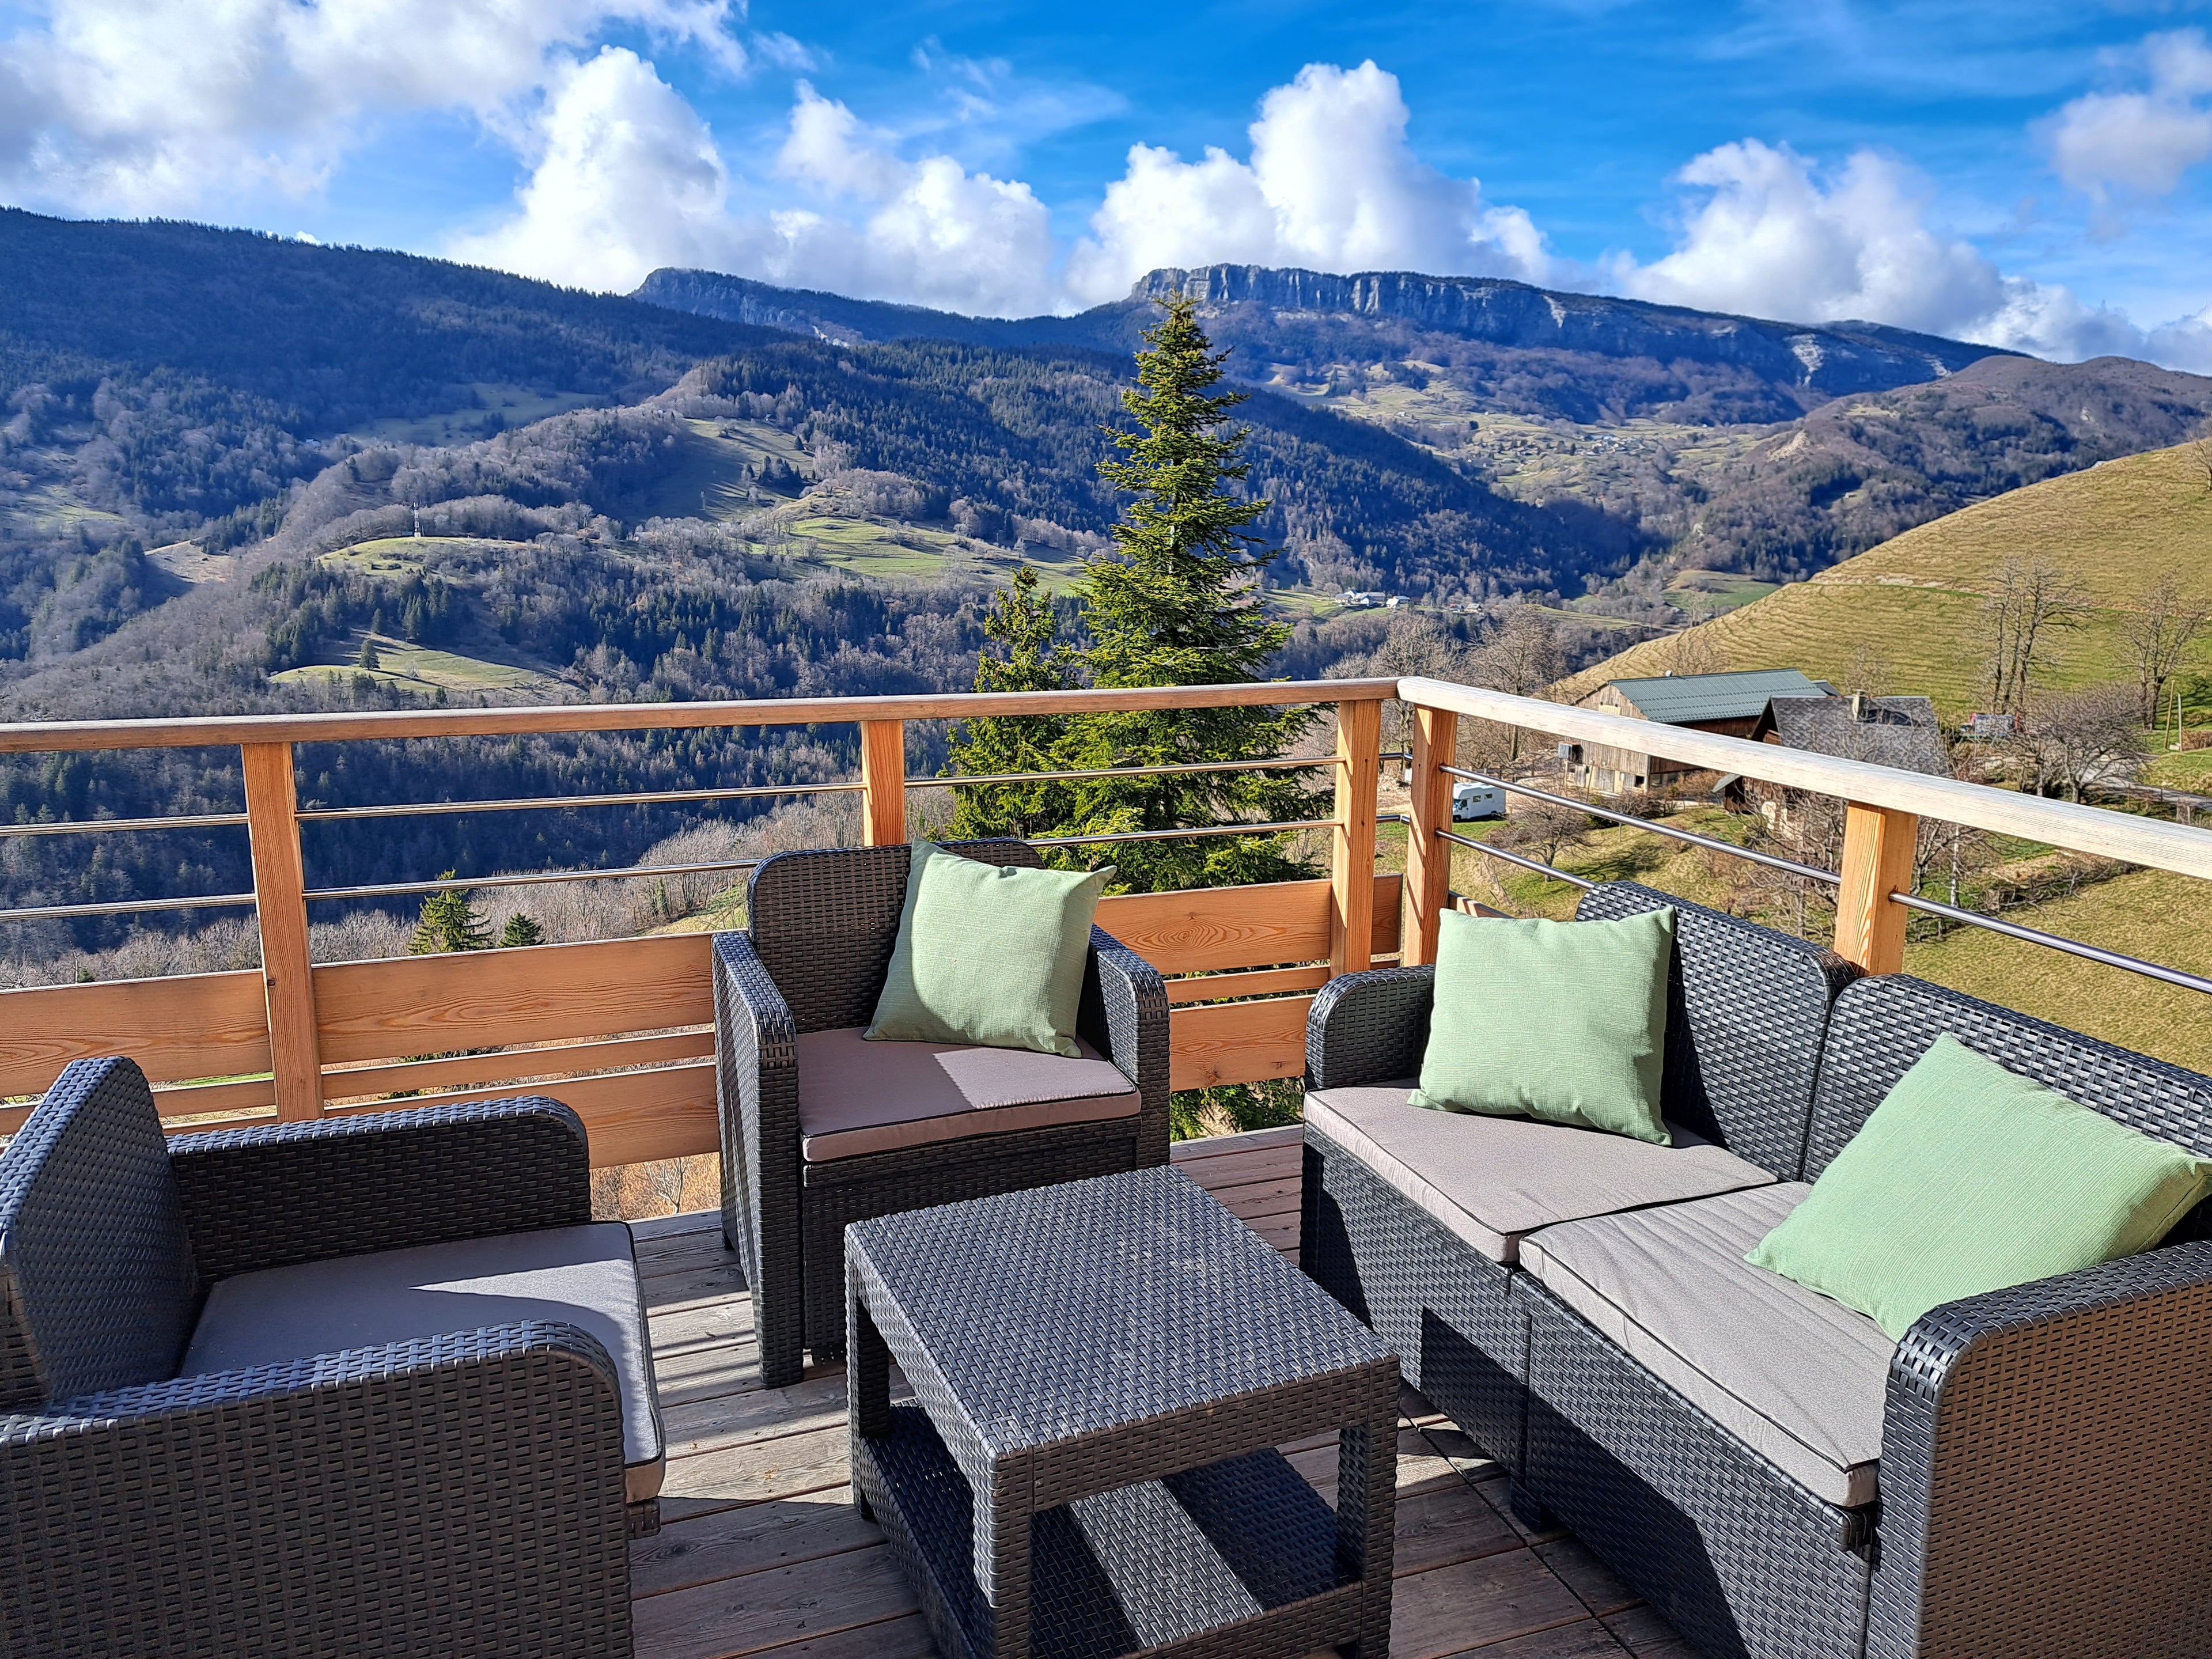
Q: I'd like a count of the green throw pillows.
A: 3